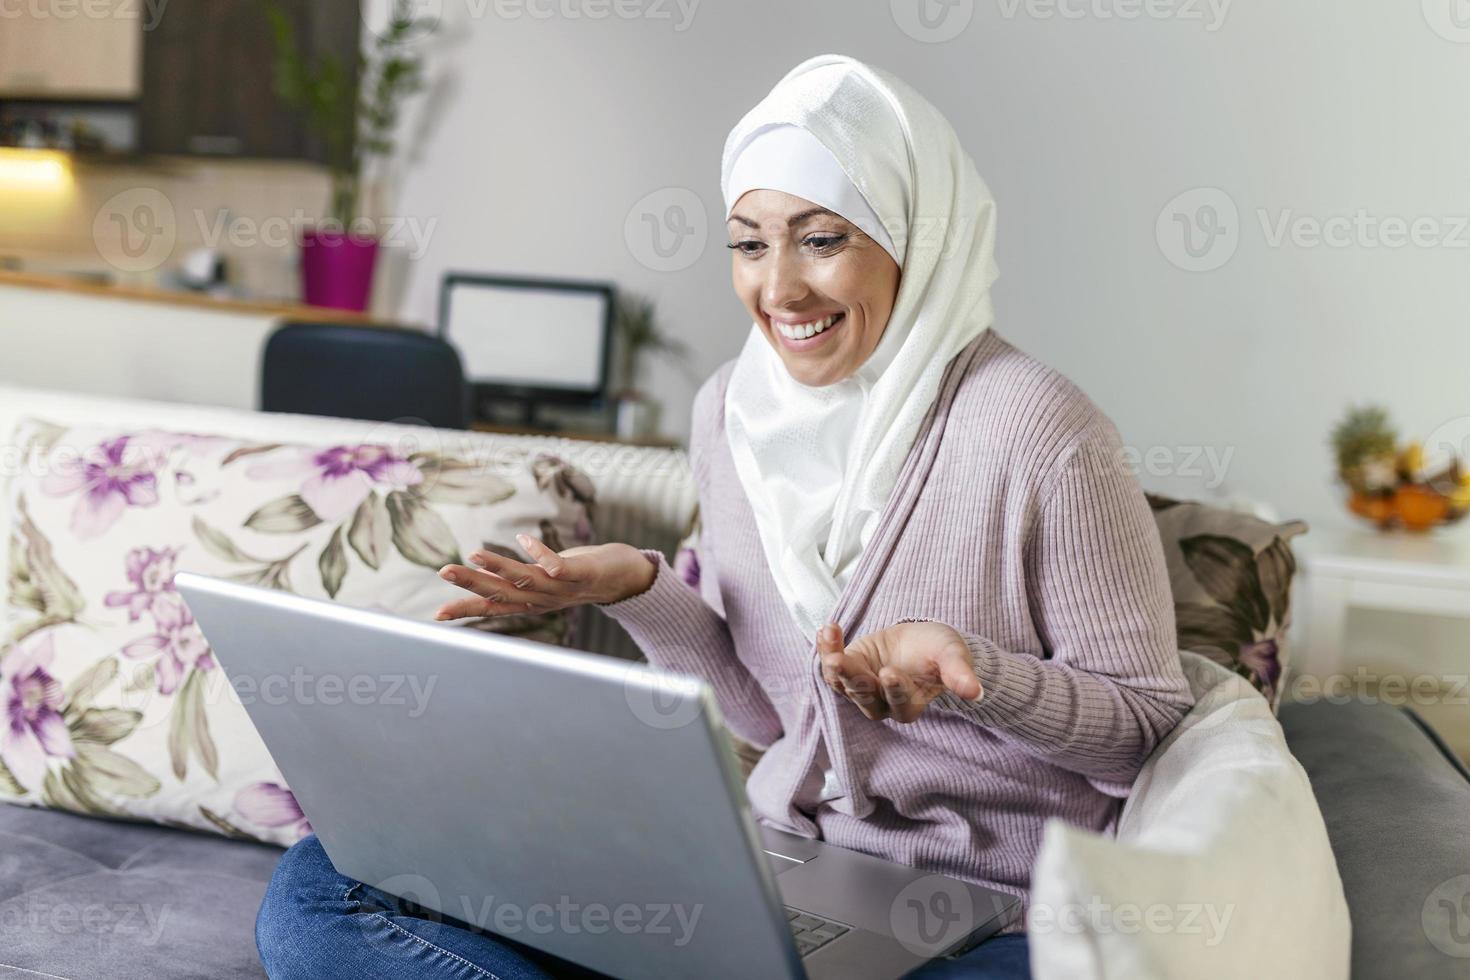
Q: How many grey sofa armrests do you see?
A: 1